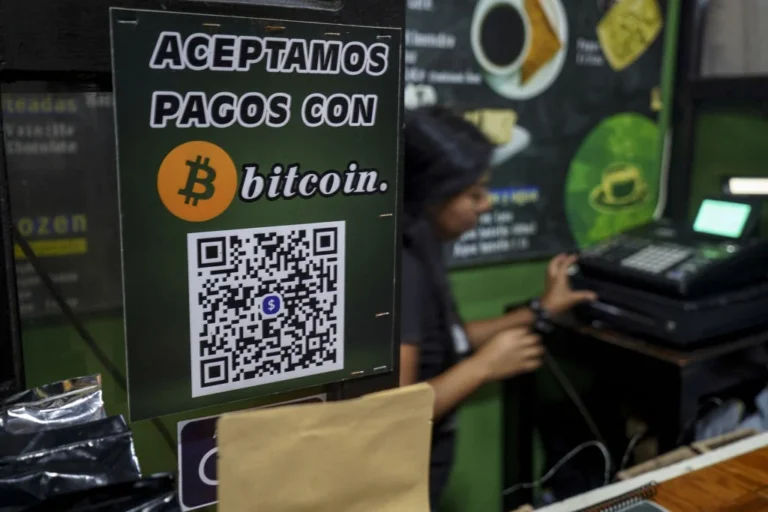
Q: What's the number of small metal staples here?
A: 9